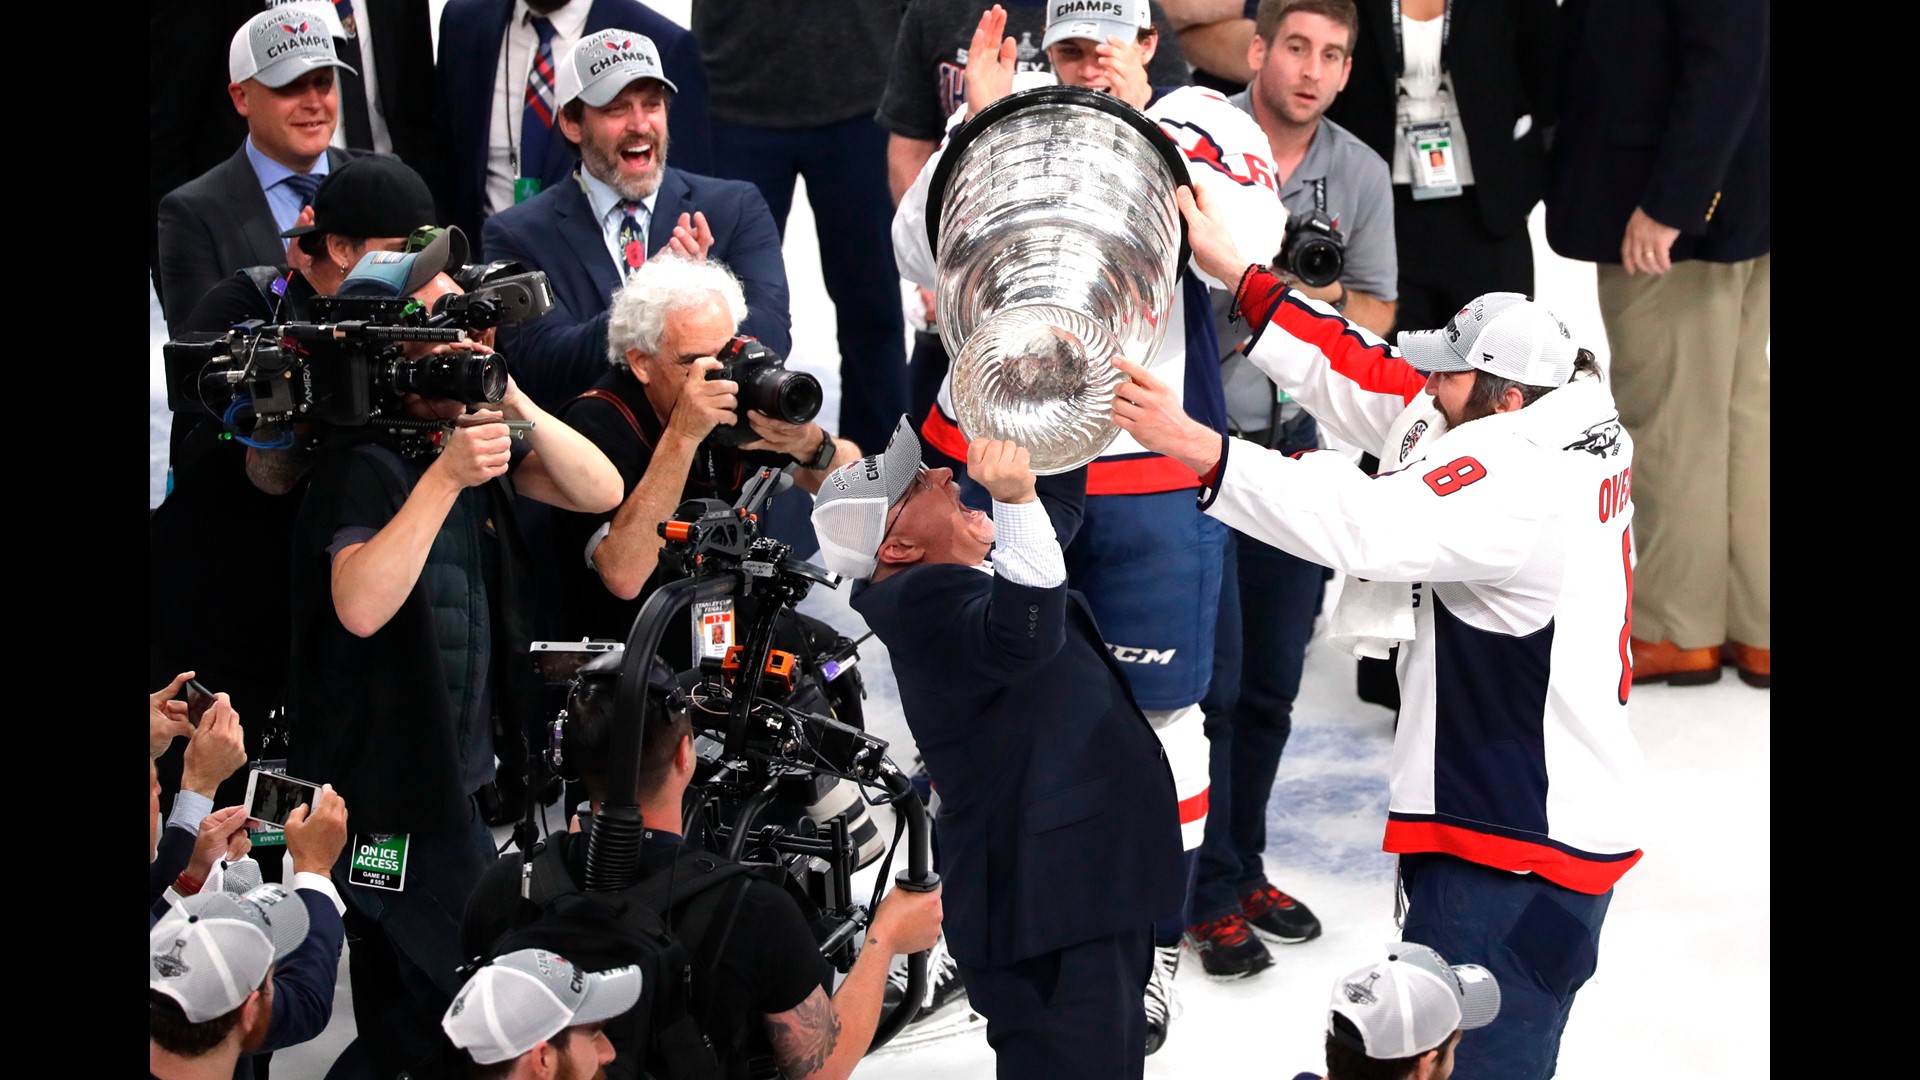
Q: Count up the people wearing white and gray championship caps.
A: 8